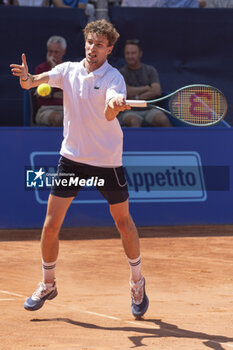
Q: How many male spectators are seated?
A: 2